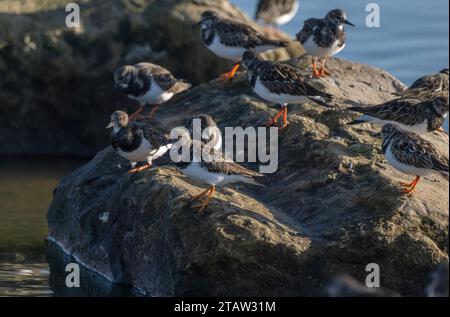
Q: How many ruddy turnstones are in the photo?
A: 11